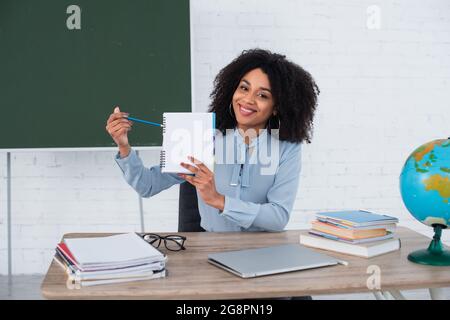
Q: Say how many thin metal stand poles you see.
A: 2